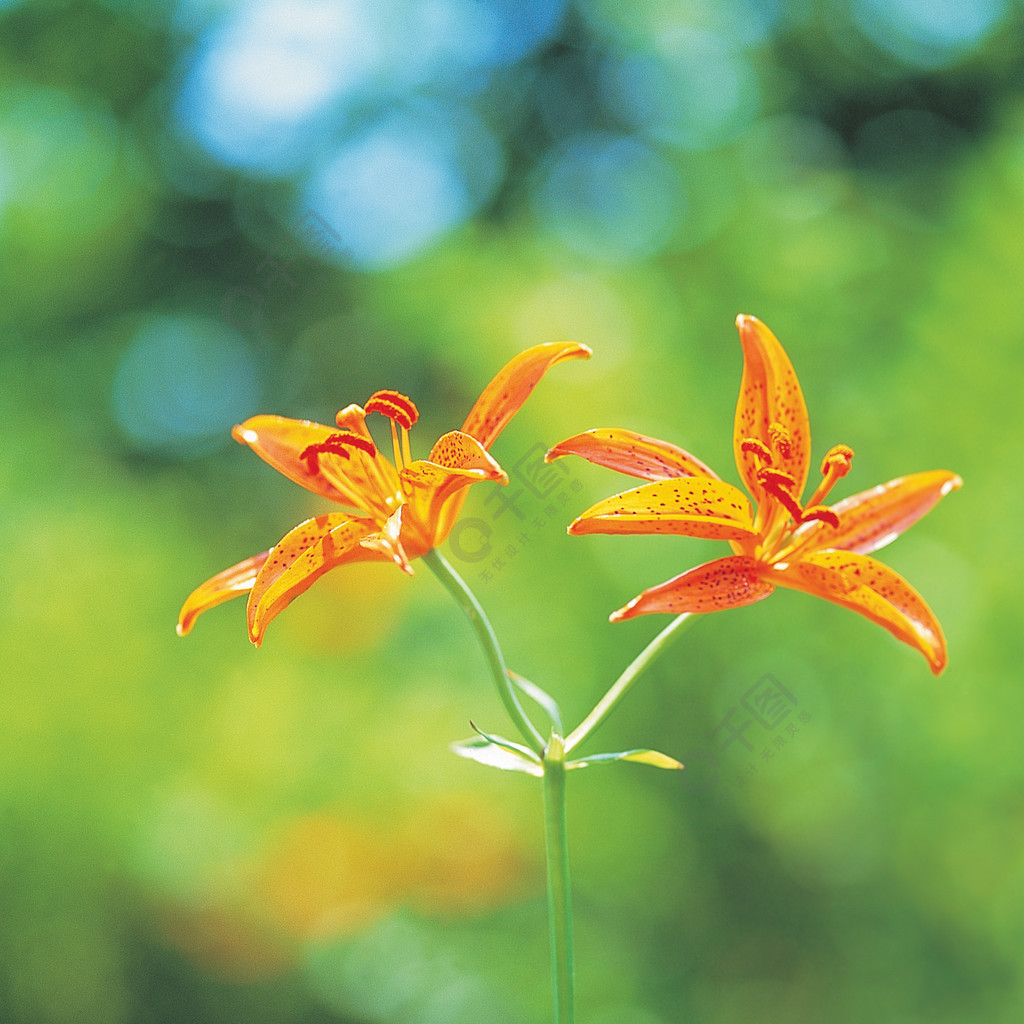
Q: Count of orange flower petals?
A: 12